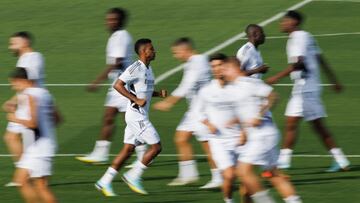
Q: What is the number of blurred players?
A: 8